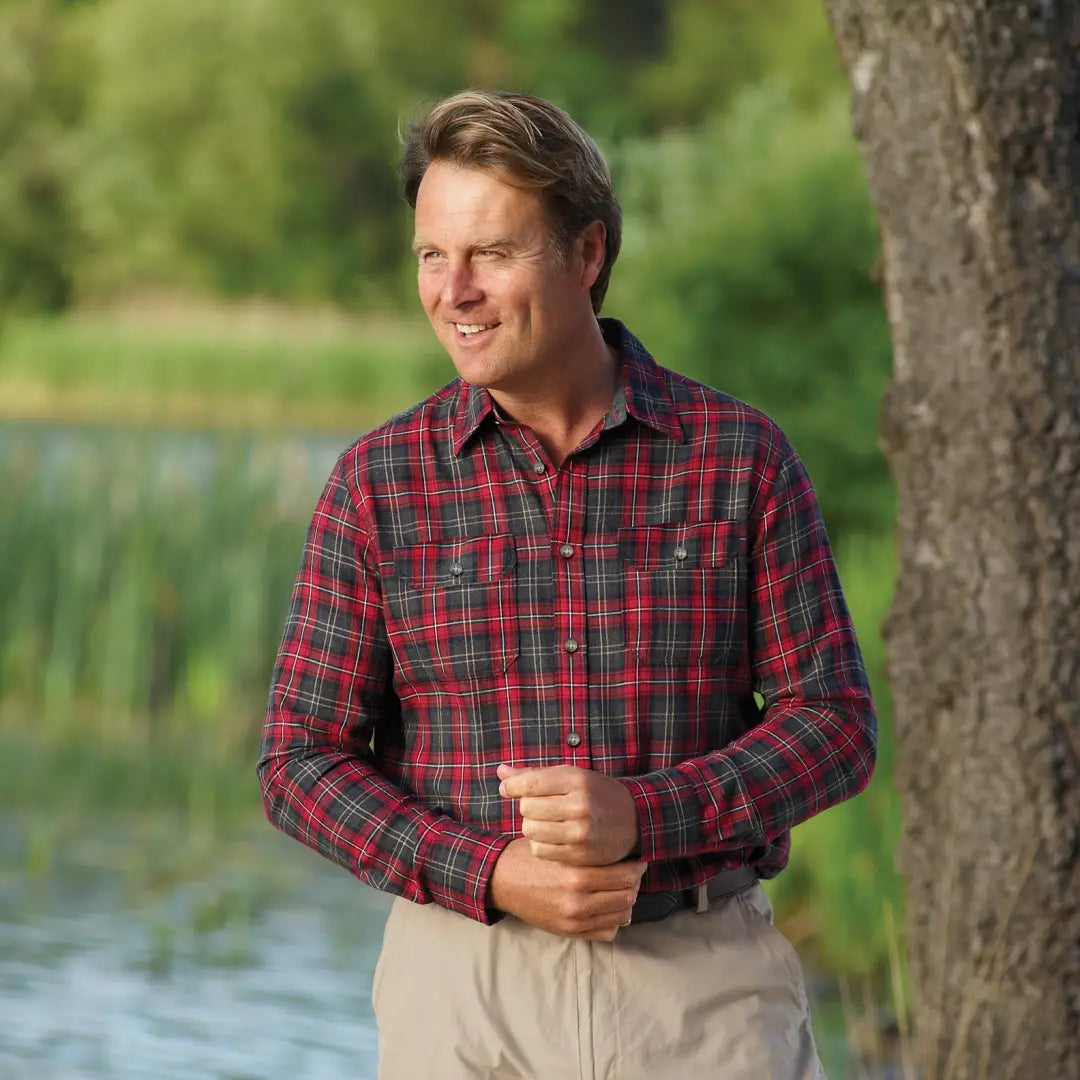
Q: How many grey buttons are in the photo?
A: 6